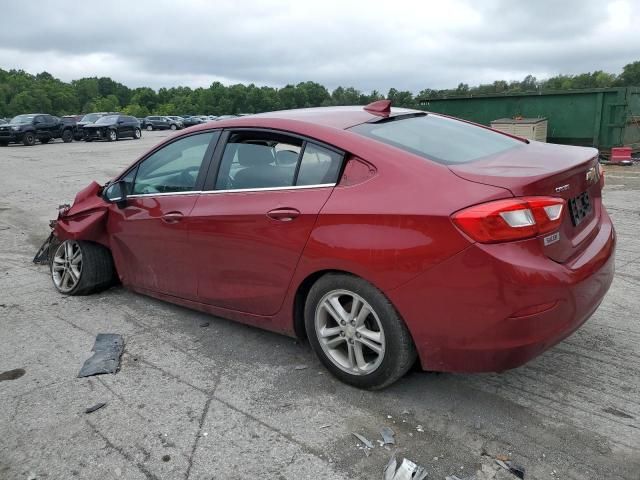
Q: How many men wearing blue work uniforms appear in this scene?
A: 0